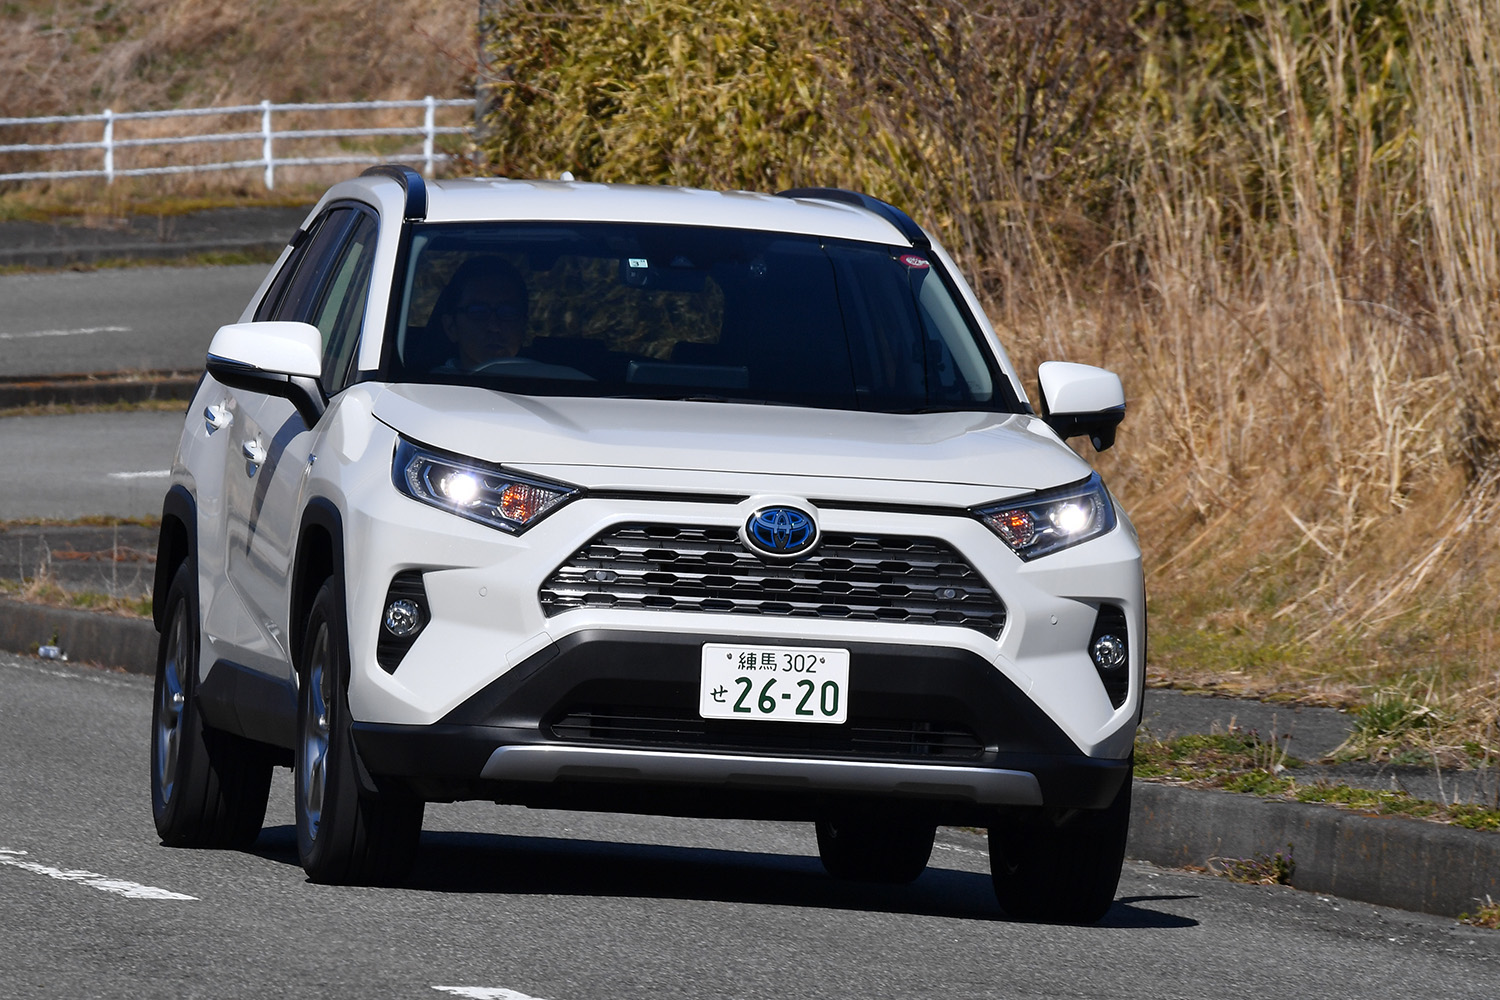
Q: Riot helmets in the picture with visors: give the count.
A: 0